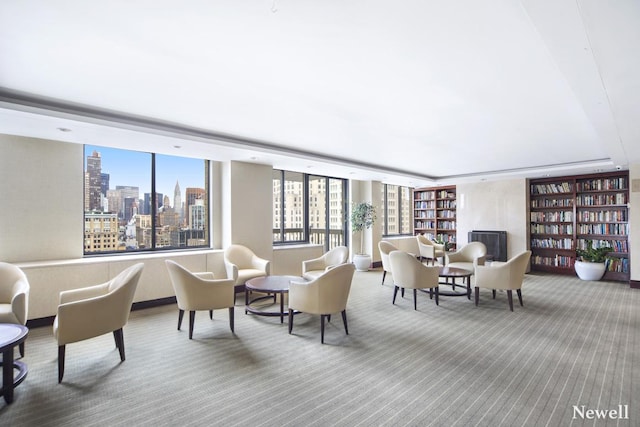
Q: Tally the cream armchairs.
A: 11